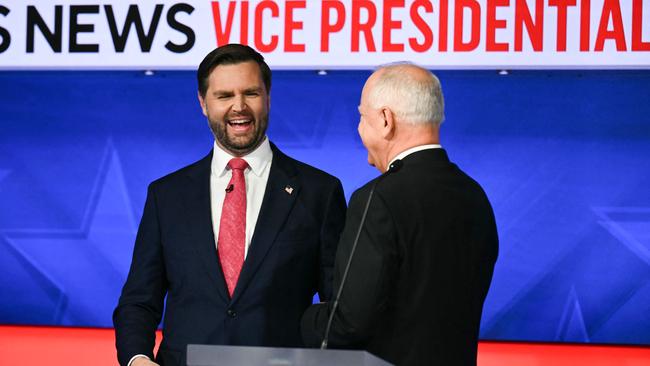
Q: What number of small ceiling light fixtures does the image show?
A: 3